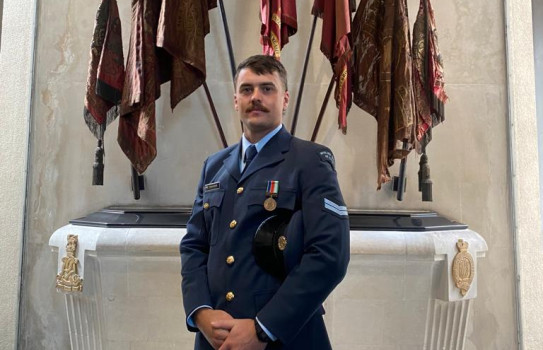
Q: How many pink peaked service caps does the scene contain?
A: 0